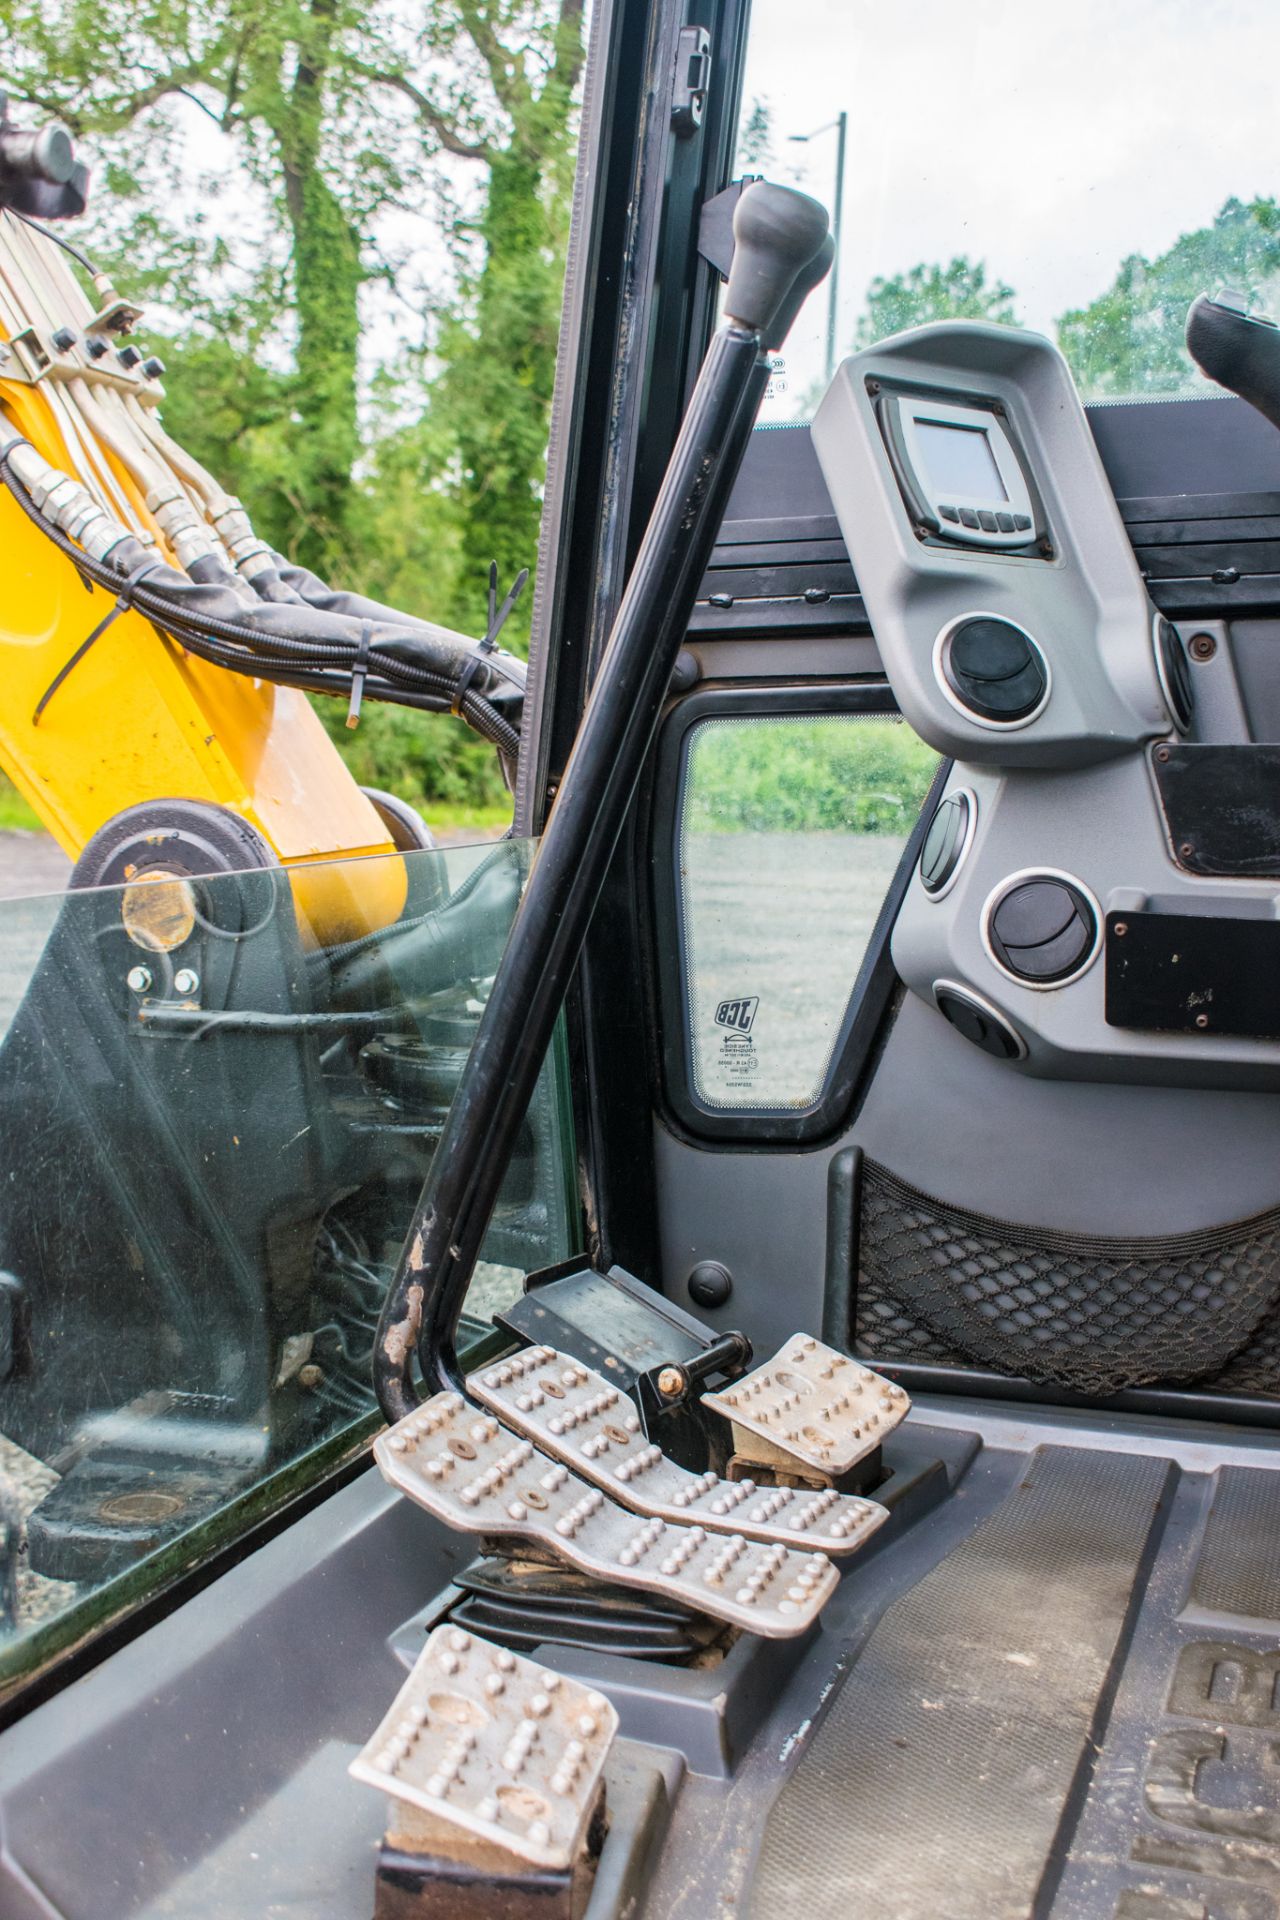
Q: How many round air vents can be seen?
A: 5